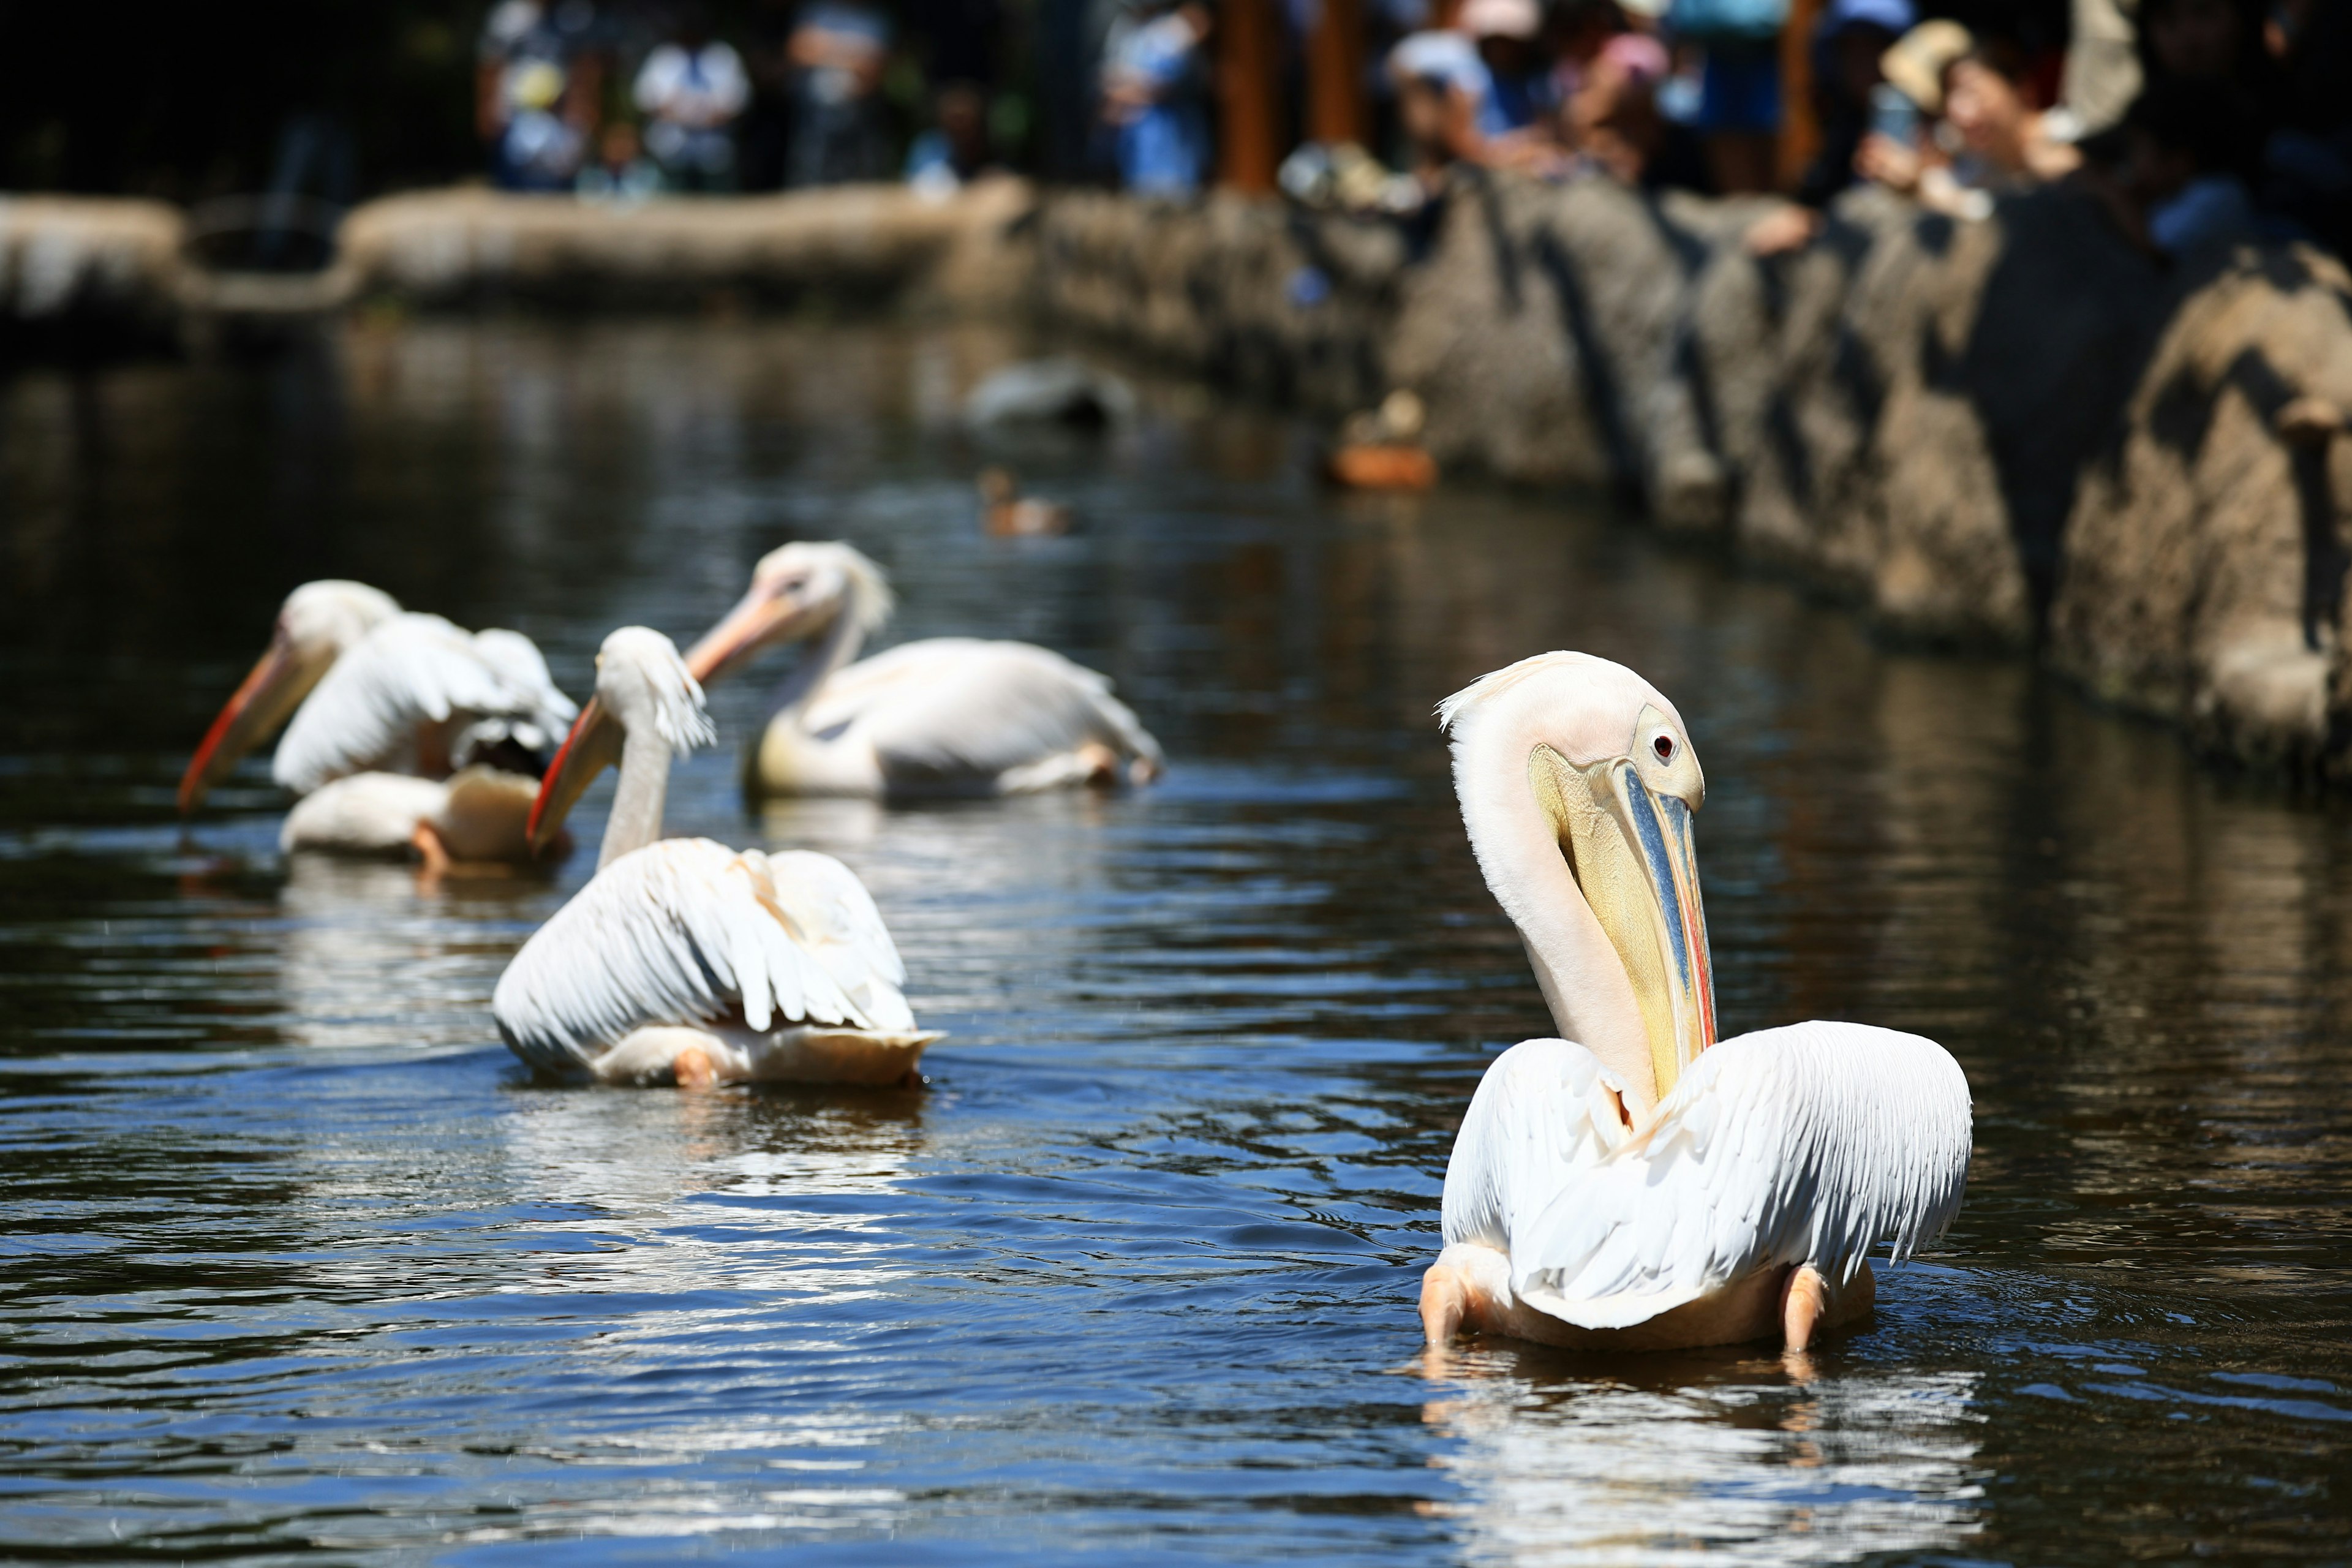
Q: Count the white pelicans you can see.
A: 4